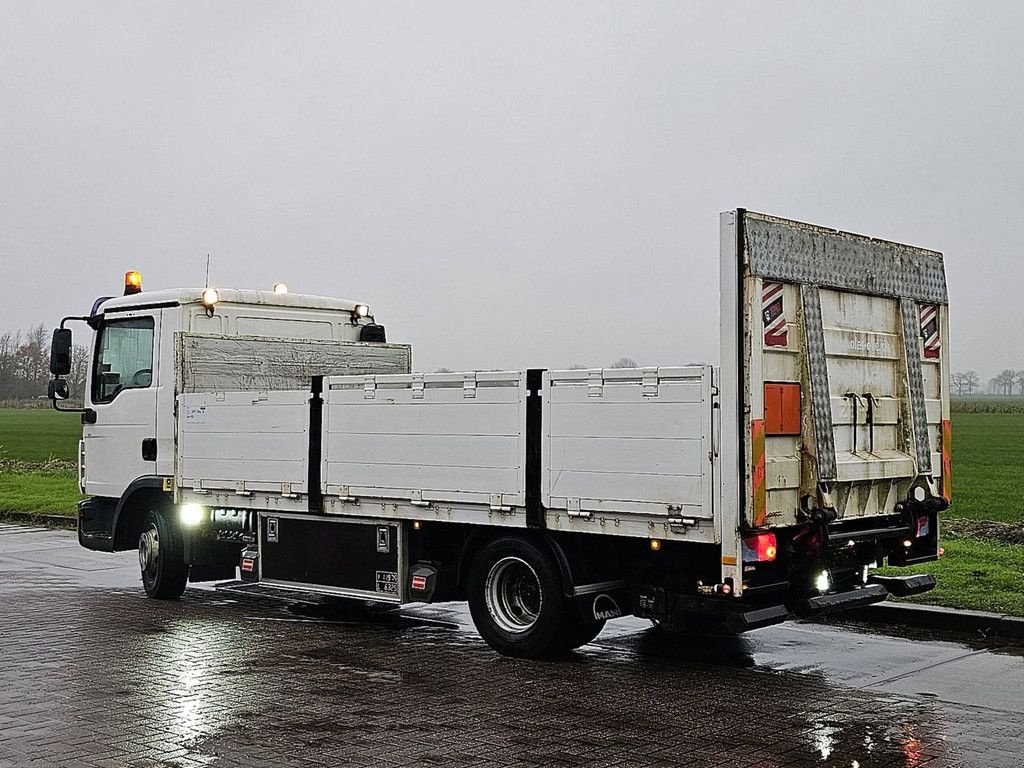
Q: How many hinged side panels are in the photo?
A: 3